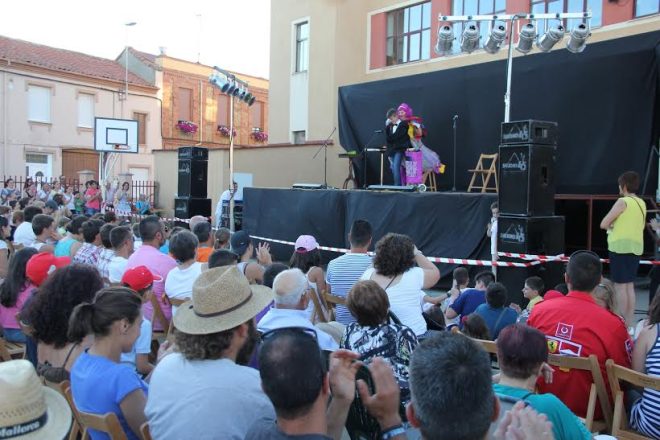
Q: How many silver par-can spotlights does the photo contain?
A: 12